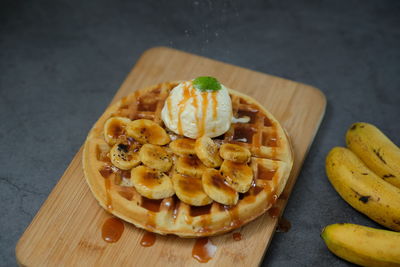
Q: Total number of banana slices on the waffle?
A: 12